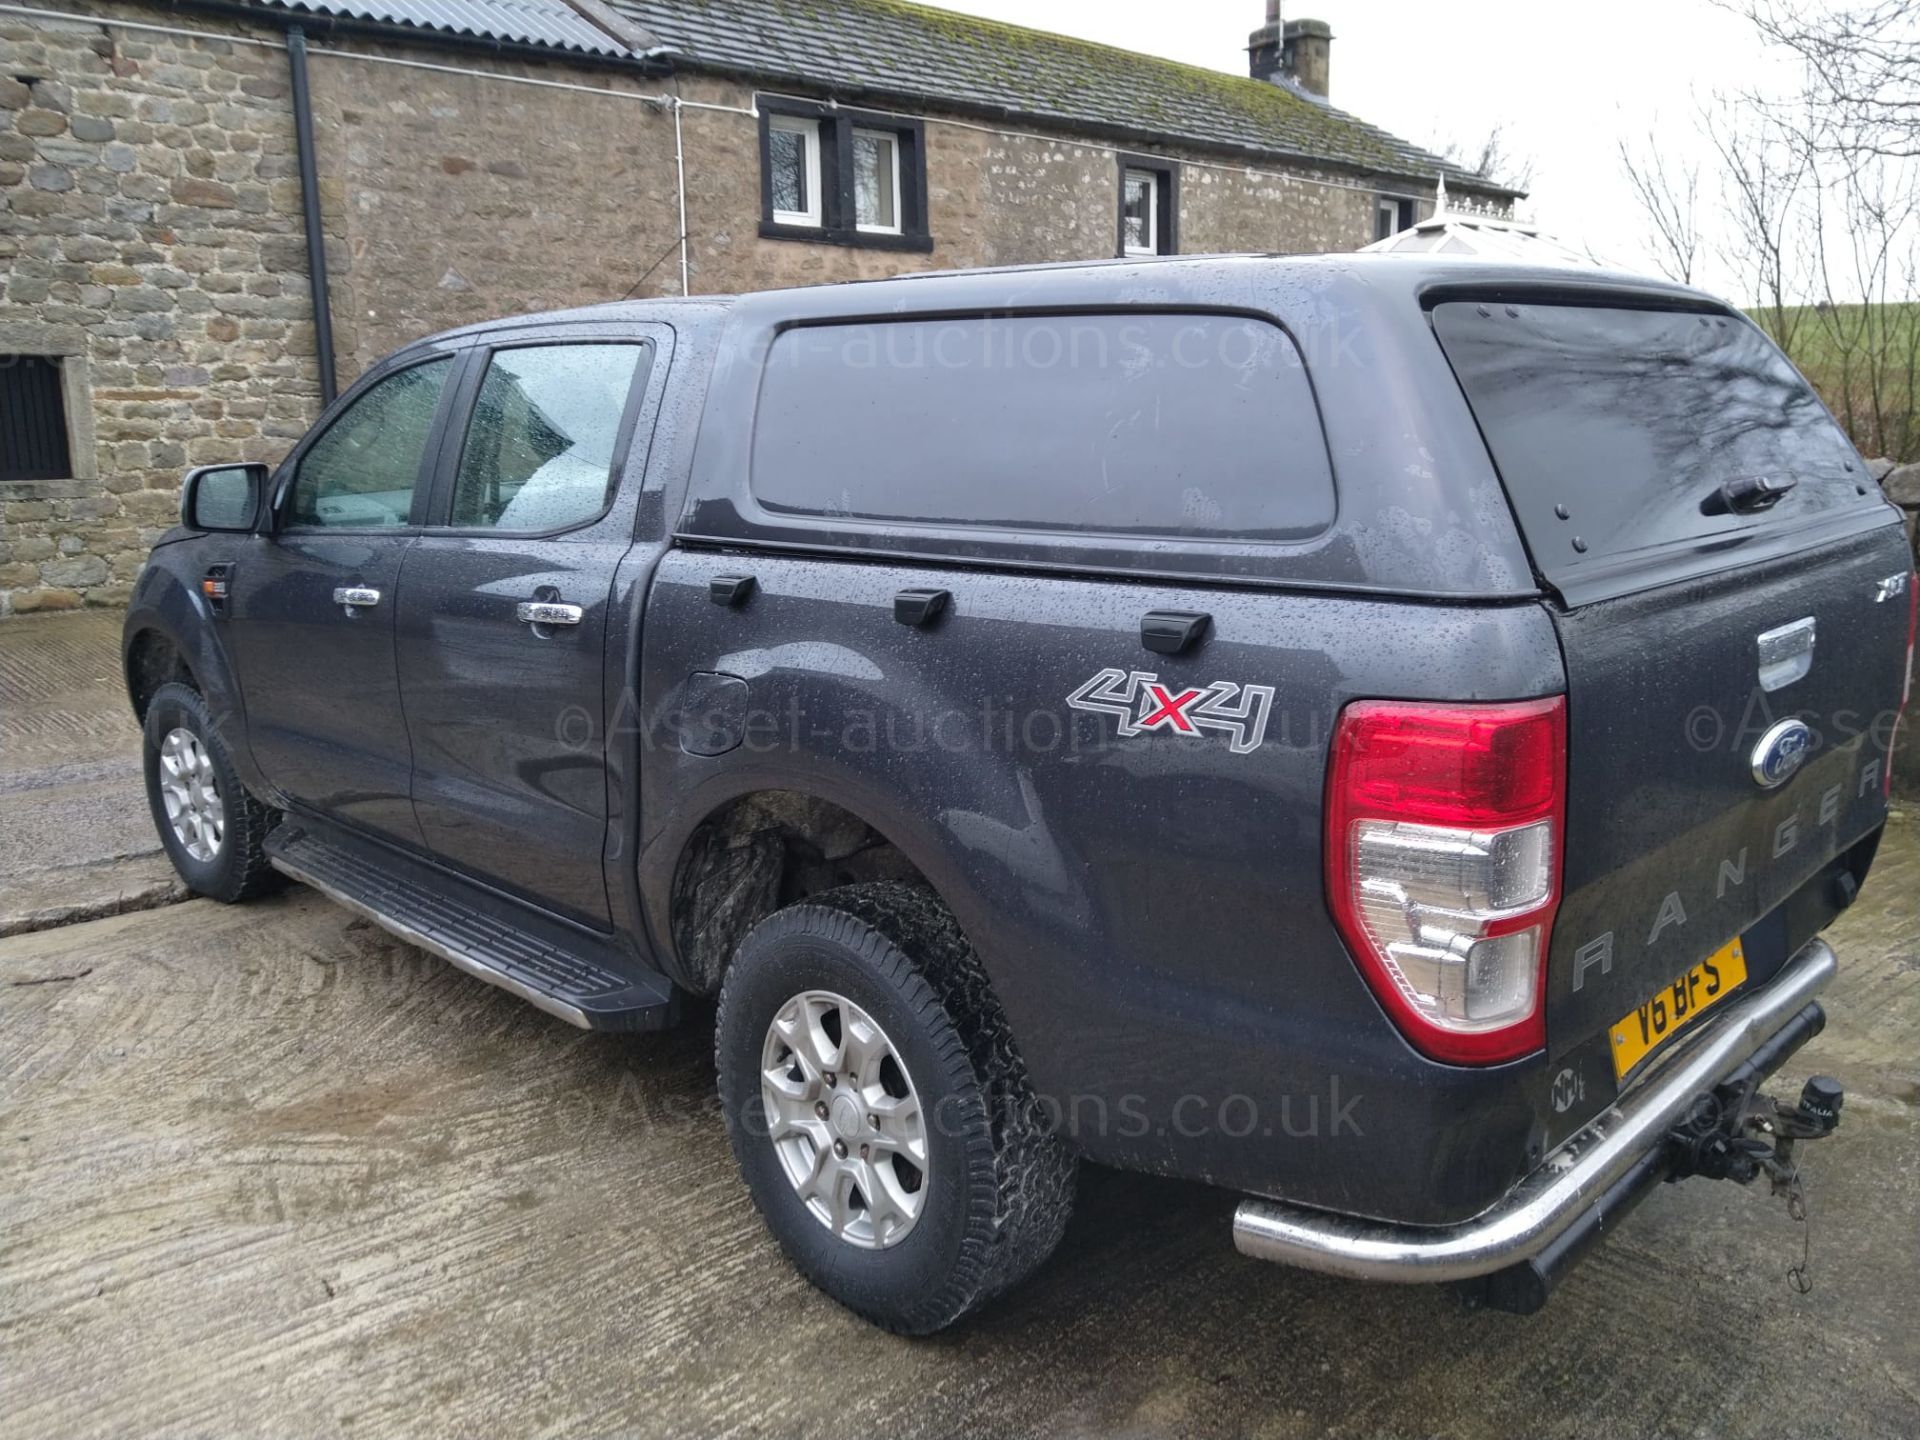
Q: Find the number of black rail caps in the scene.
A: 3